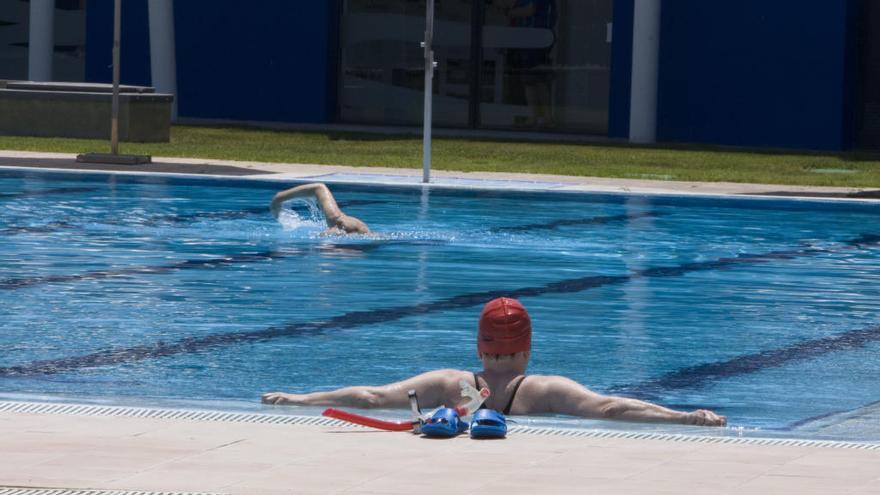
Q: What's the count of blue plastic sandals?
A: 2